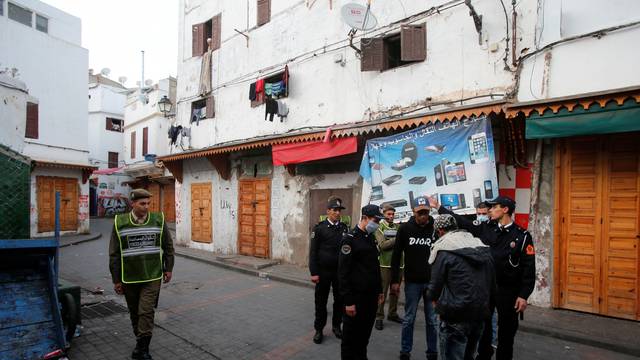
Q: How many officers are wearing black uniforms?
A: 3